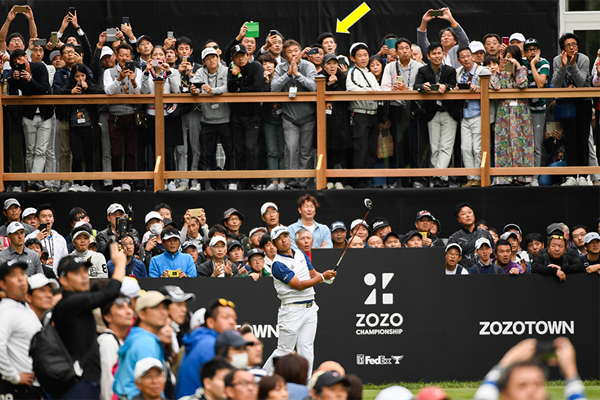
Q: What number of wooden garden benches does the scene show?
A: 0